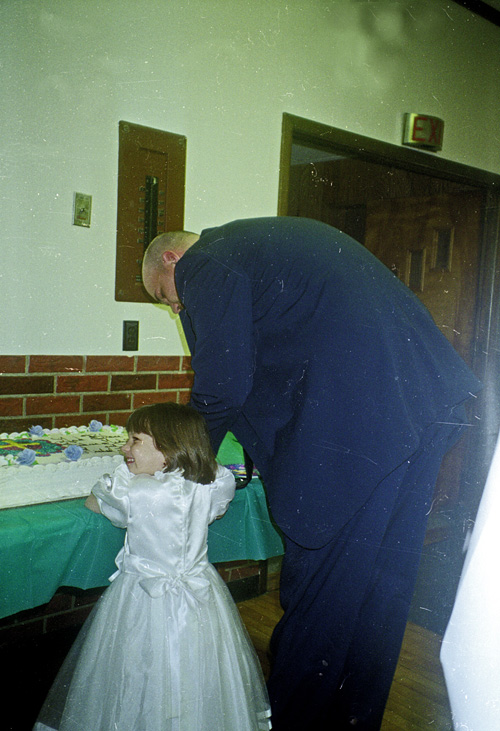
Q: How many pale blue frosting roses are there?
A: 4